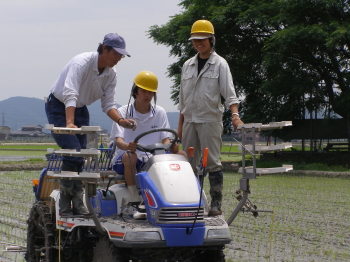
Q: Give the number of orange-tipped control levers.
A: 2